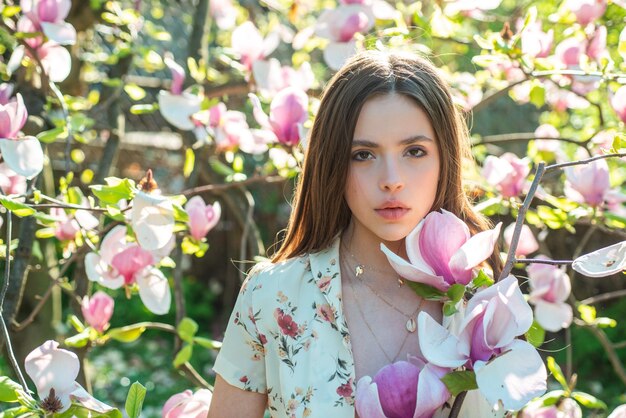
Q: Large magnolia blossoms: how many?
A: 3